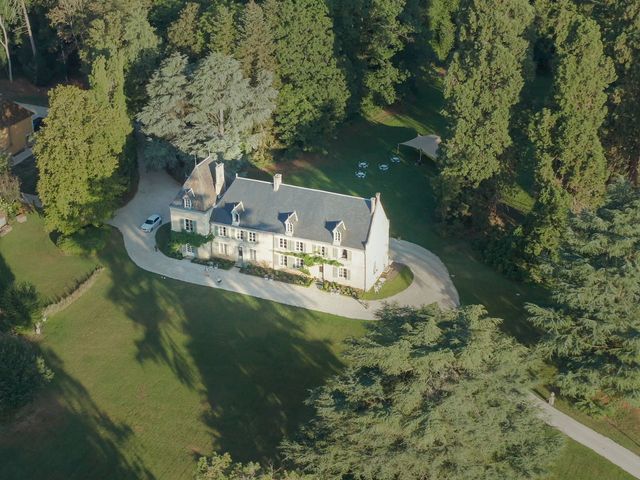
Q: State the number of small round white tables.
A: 4